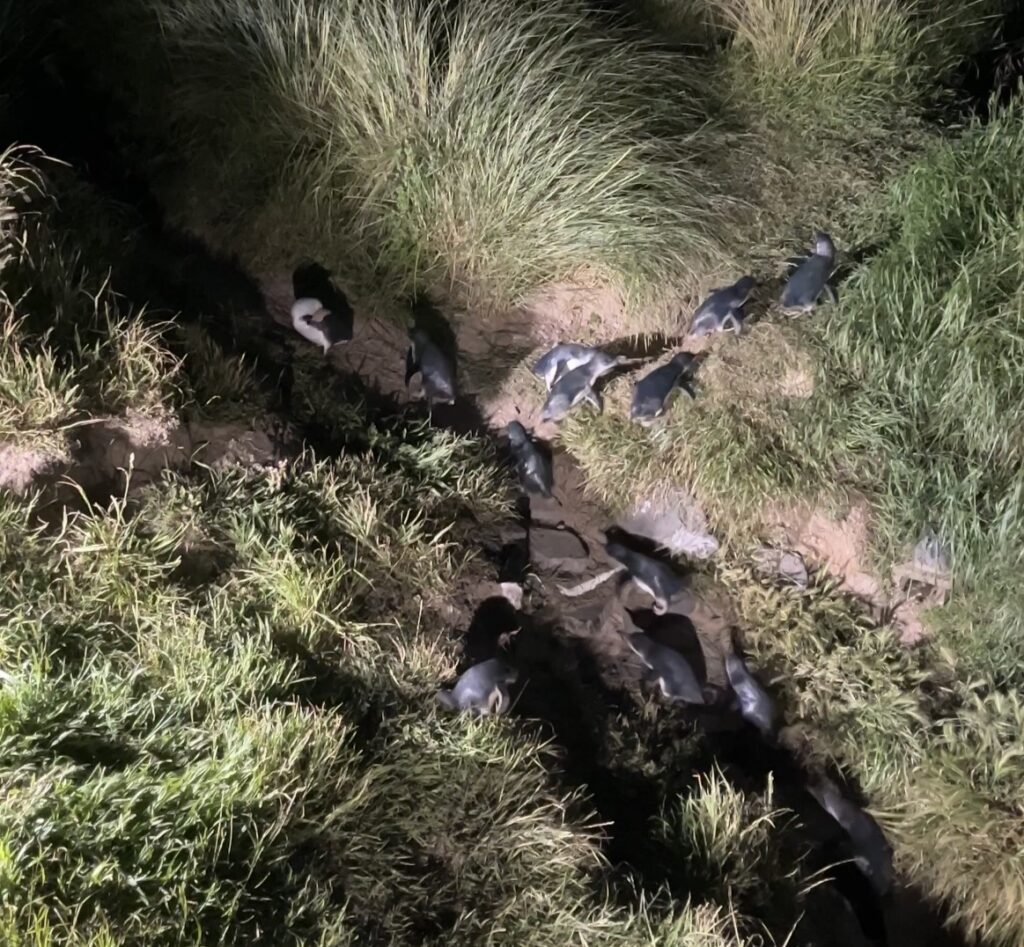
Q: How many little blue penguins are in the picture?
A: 13